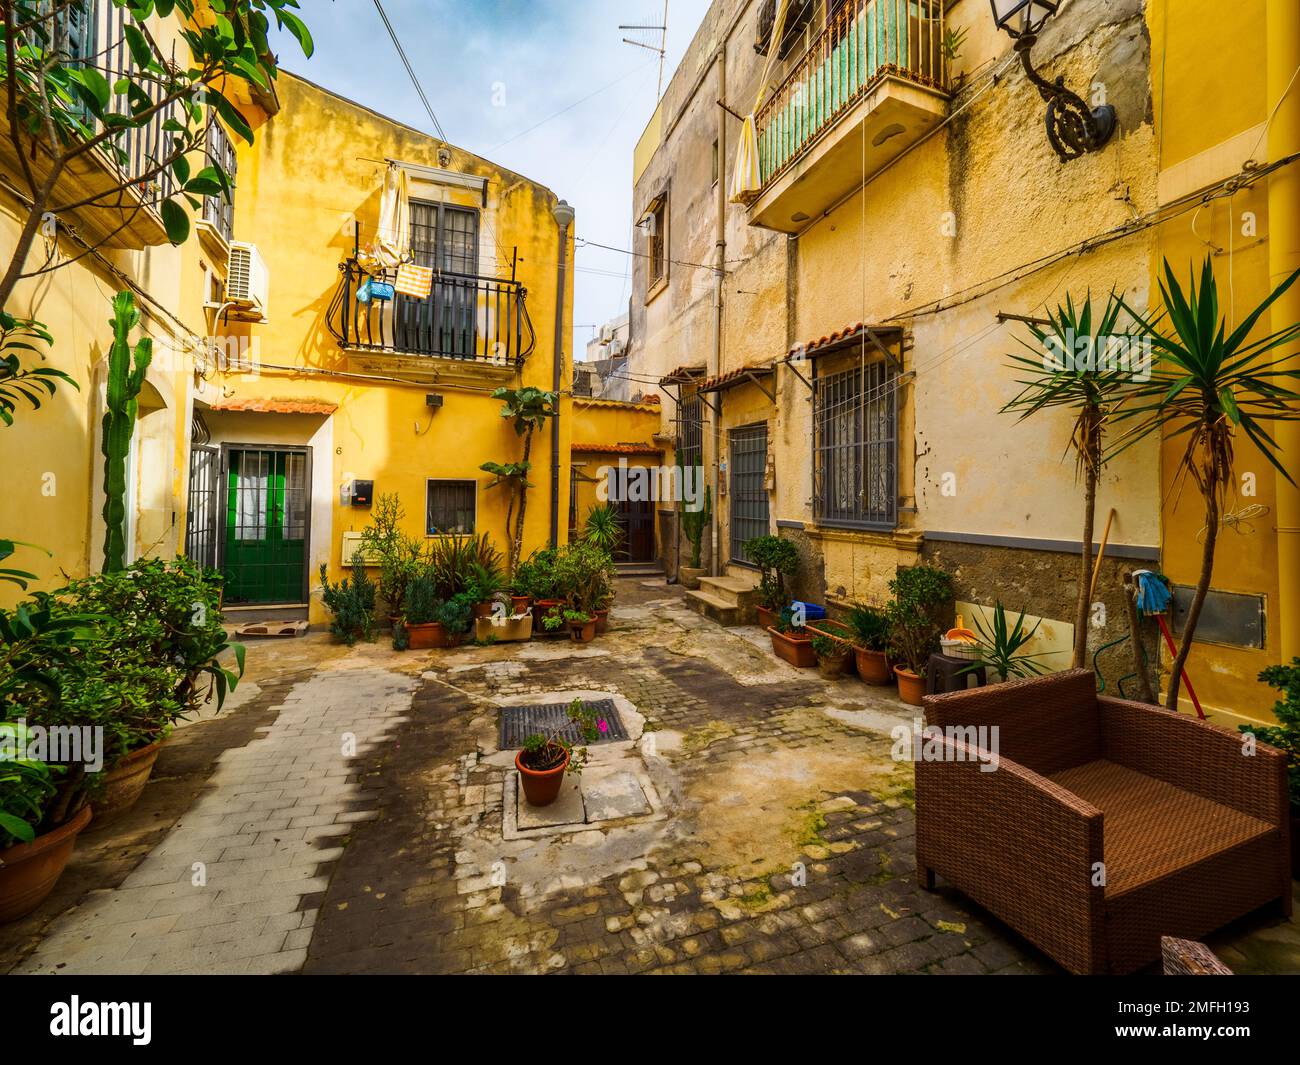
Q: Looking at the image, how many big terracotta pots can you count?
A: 2